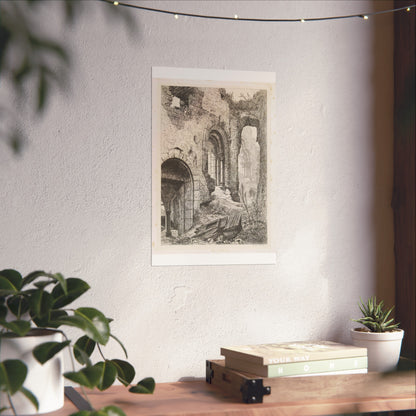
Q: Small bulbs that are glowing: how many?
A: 6